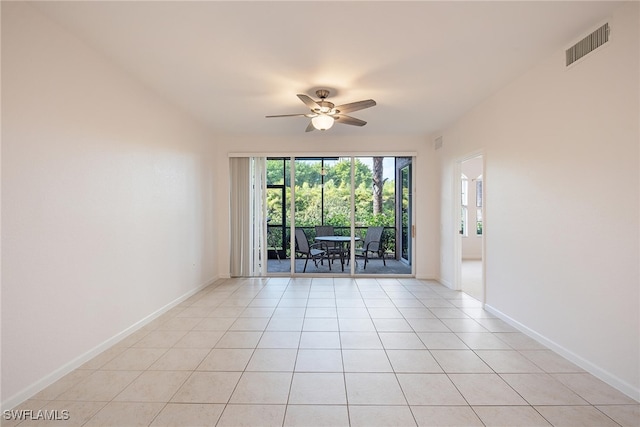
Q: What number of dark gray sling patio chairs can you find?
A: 3